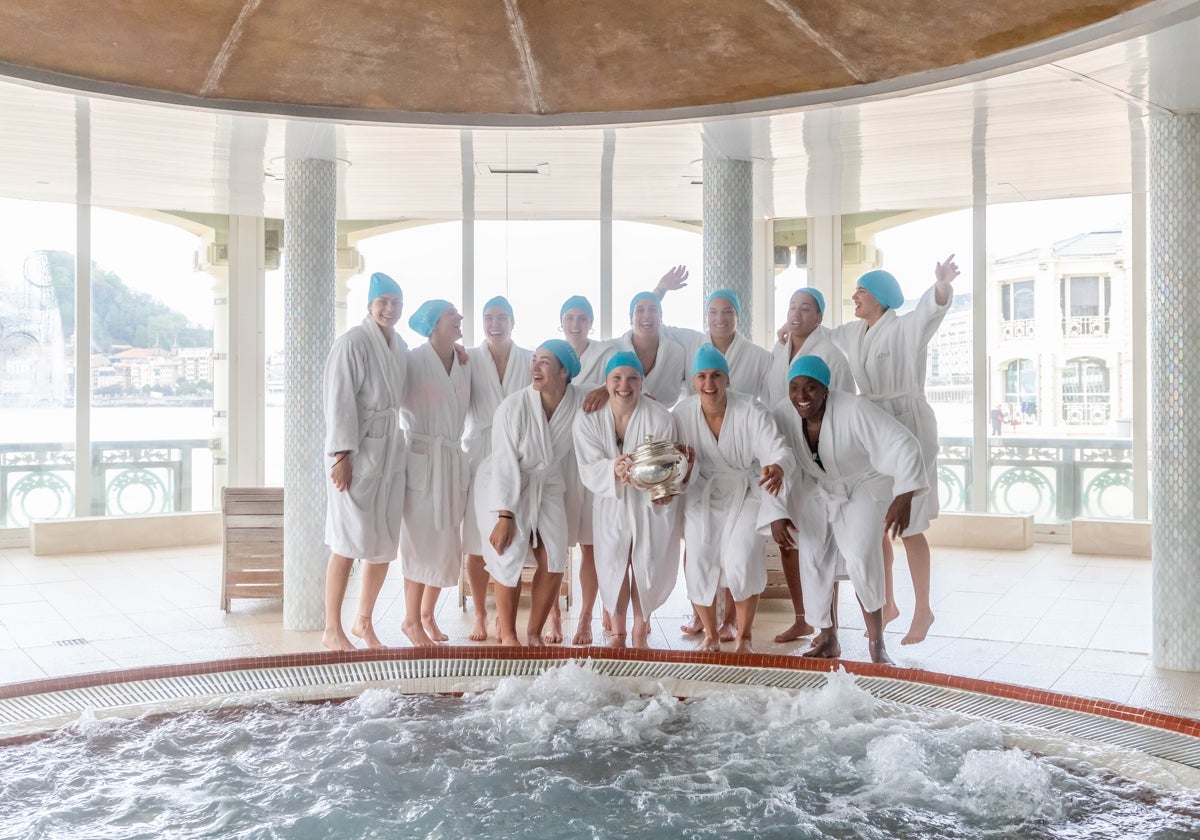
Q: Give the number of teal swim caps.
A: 12